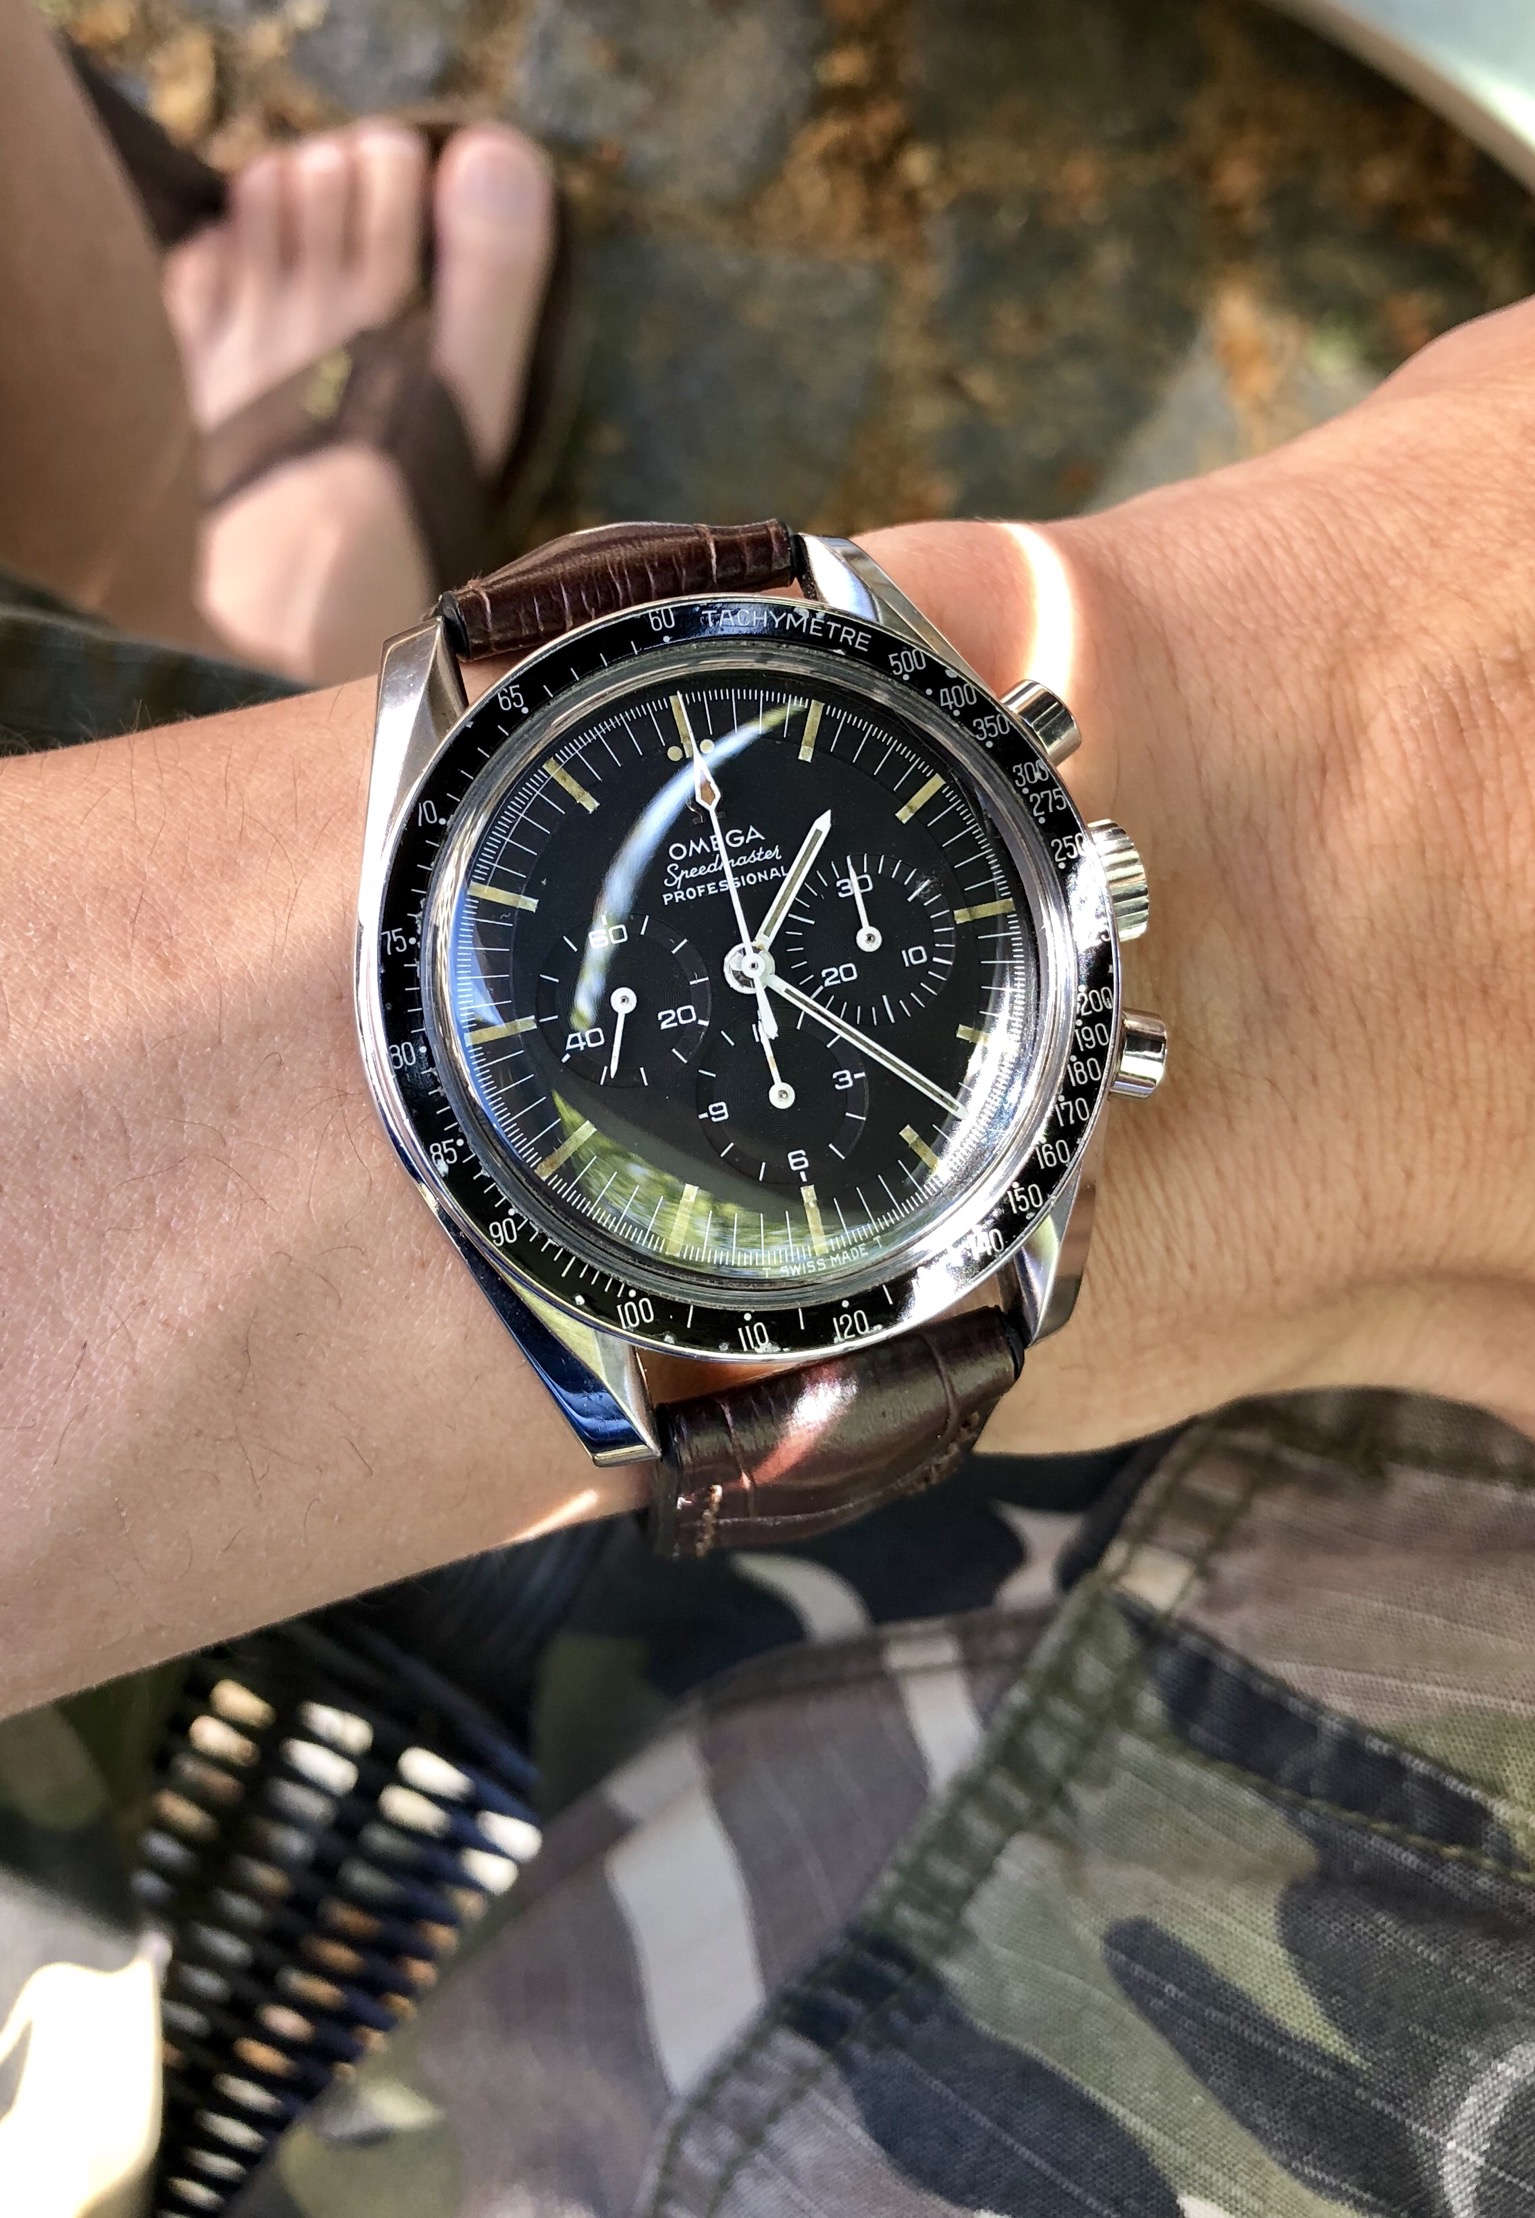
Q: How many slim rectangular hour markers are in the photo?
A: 12